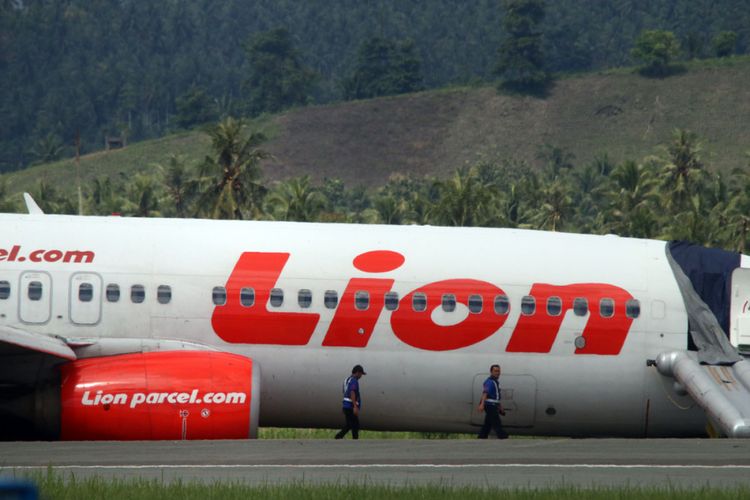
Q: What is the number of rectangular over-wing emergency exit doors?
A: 2